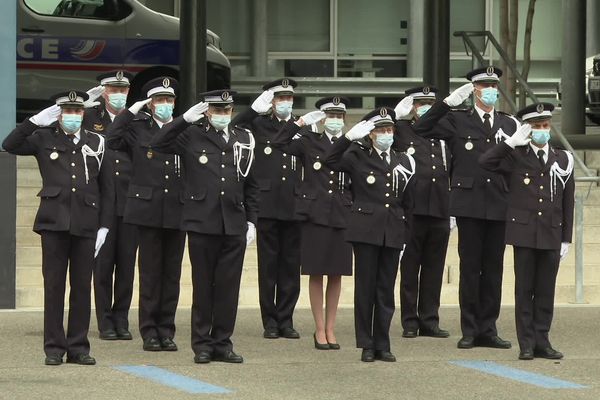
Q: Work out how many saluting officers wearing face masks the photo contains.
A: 10